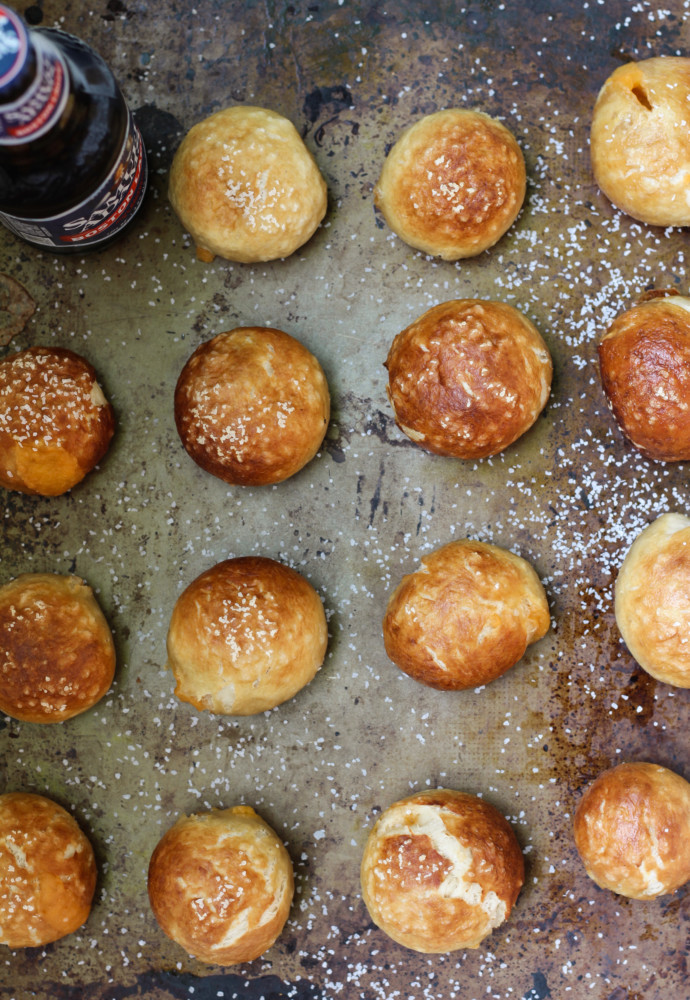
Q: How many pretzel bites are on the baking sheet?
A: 15